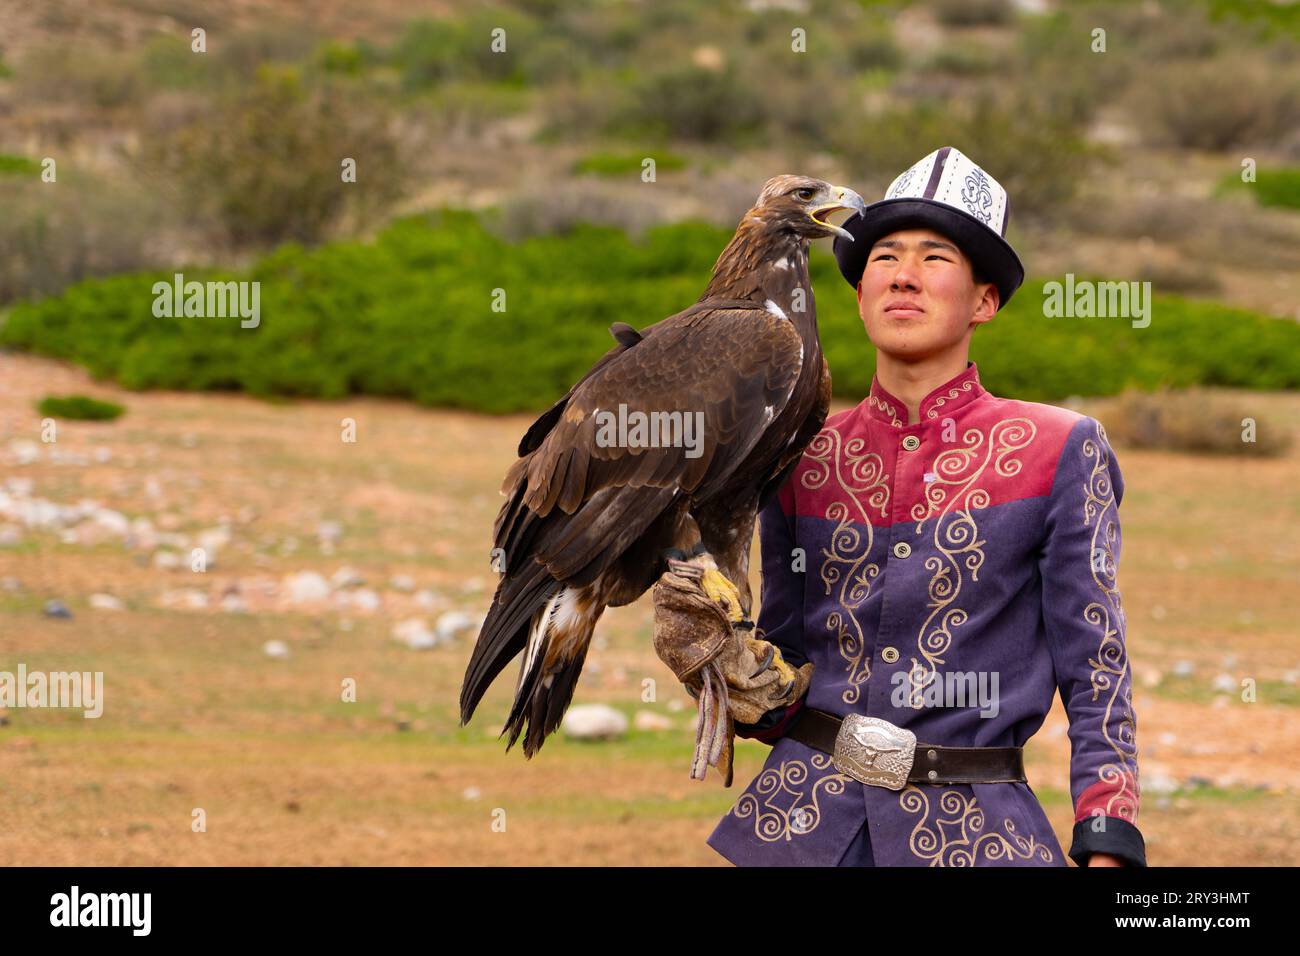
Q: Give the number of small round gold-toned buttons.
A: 3